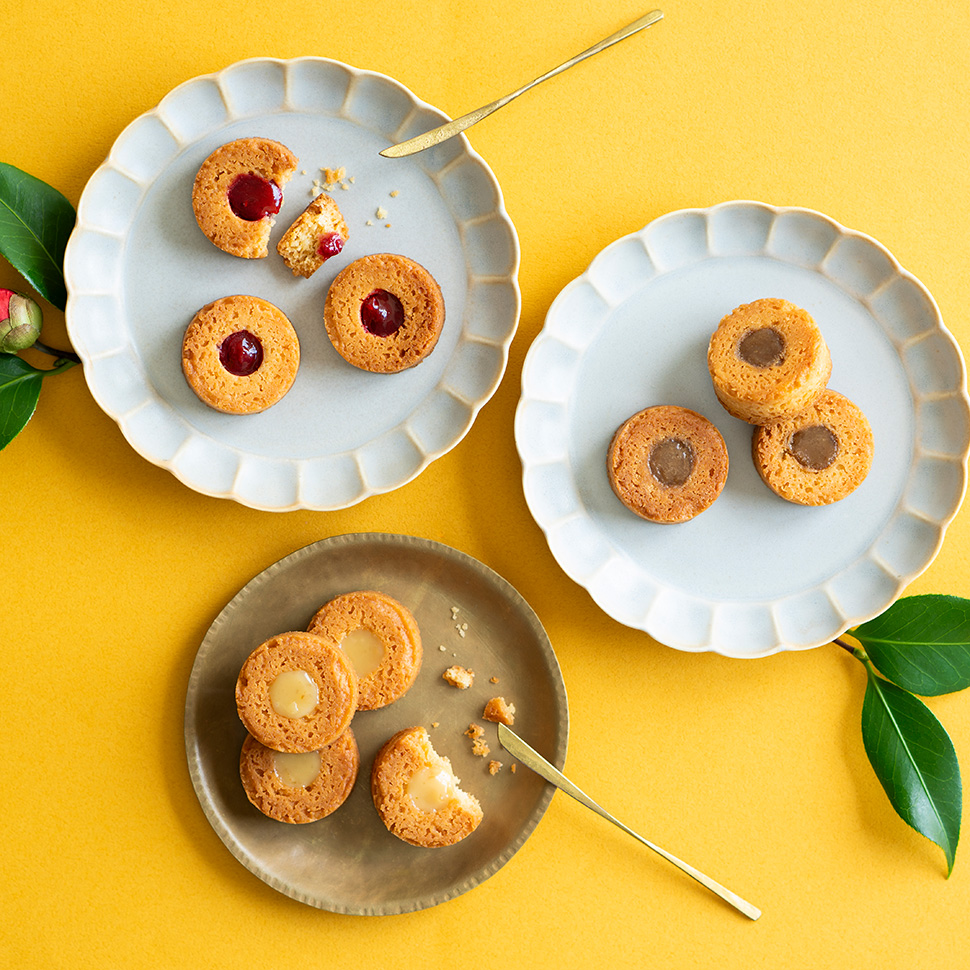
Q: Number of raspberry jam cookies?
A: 3